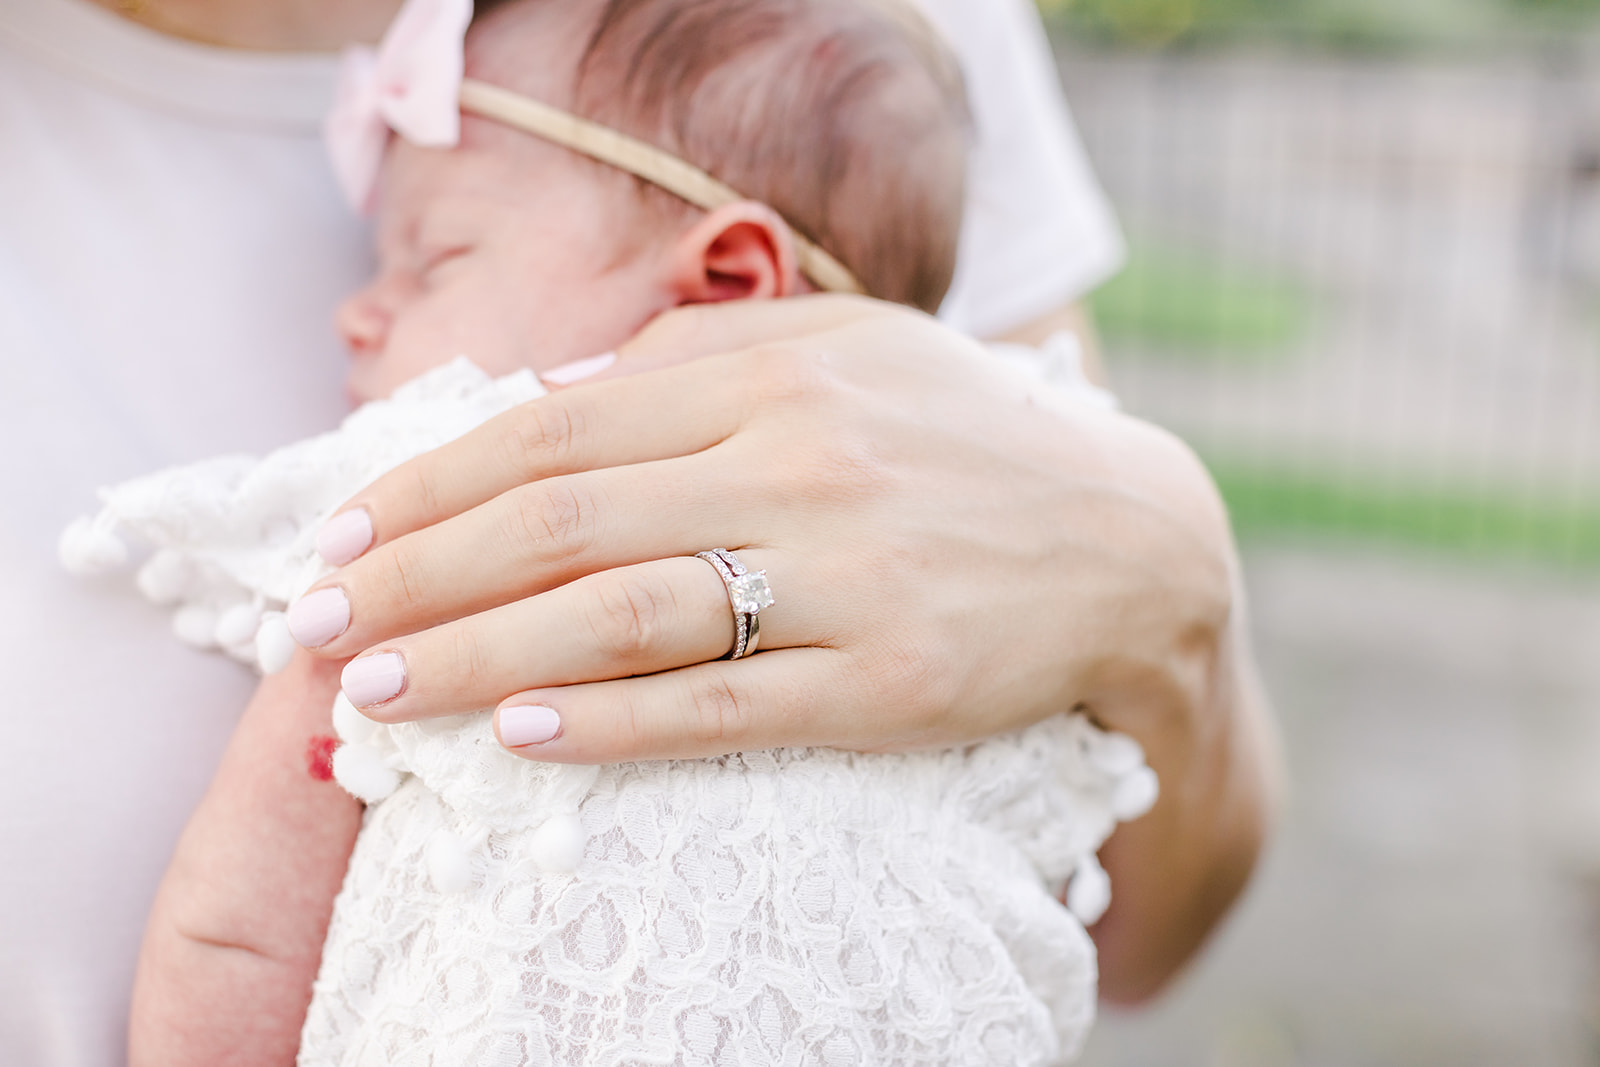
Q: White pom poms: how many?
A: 12